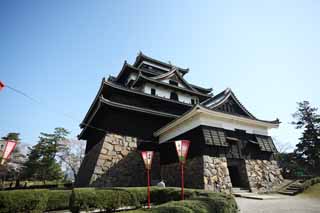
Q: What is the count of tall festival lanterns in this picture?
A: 3